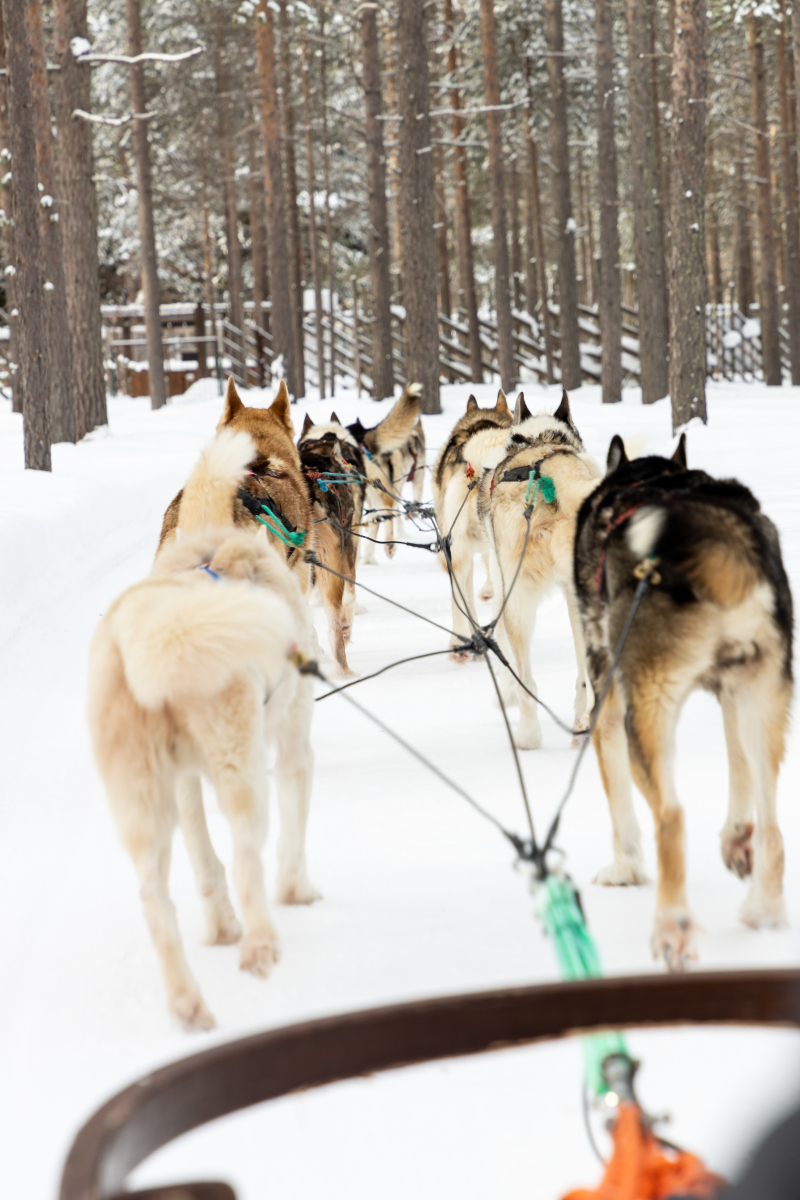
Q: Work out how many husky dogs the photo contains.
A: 8